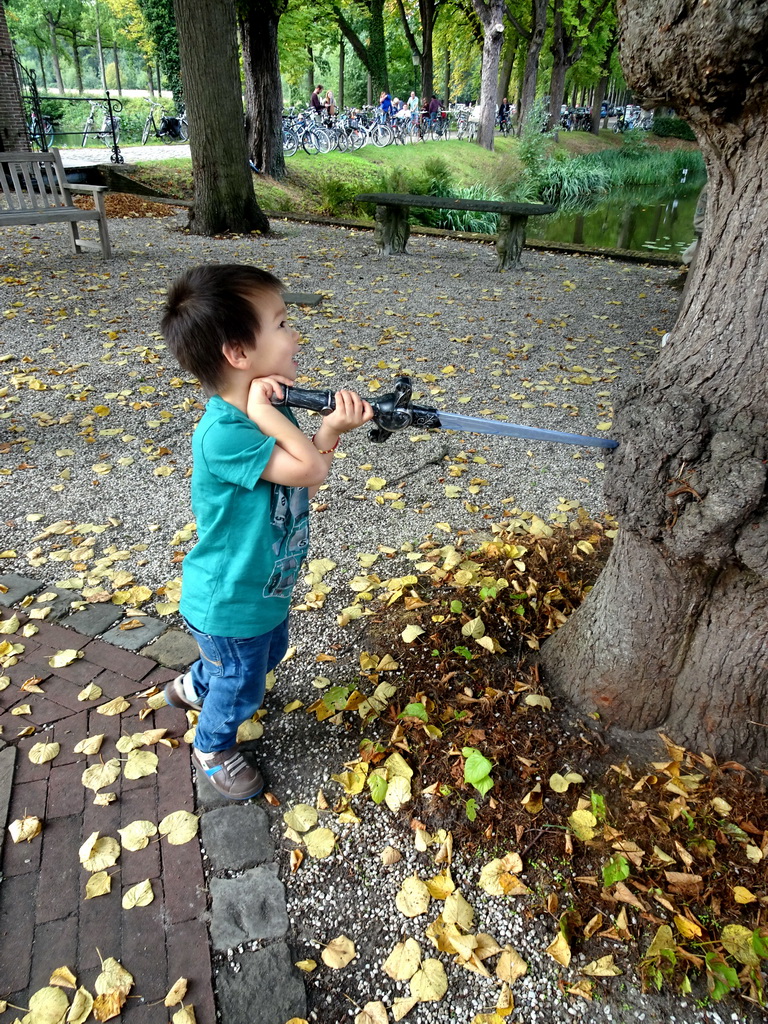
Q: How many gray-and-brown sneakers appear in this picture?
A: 2